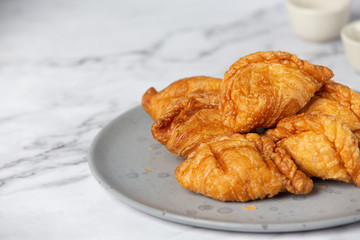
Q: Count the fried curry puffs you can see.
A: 6